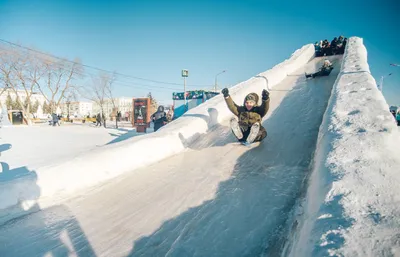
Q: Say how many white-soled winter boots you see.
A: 2